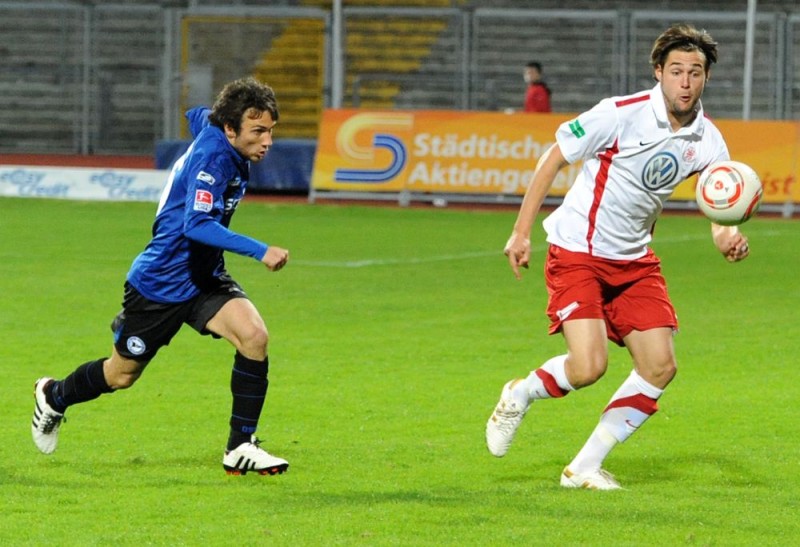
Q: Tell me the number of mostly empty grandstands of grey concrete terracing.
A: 1